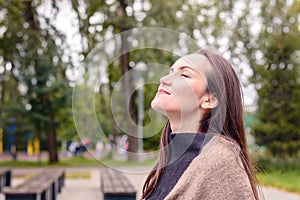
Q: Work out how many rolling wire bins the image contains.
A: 0